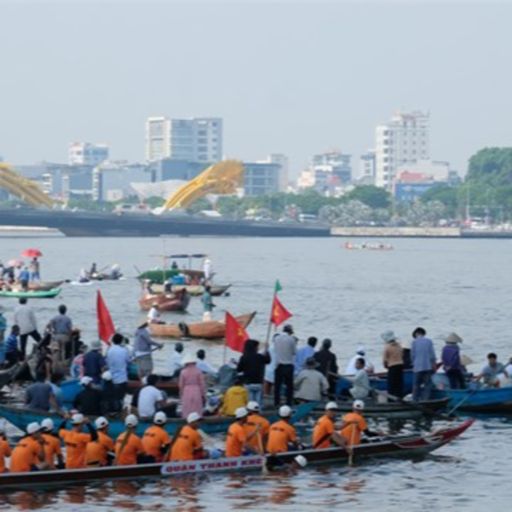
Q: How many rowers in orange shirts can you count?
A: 13